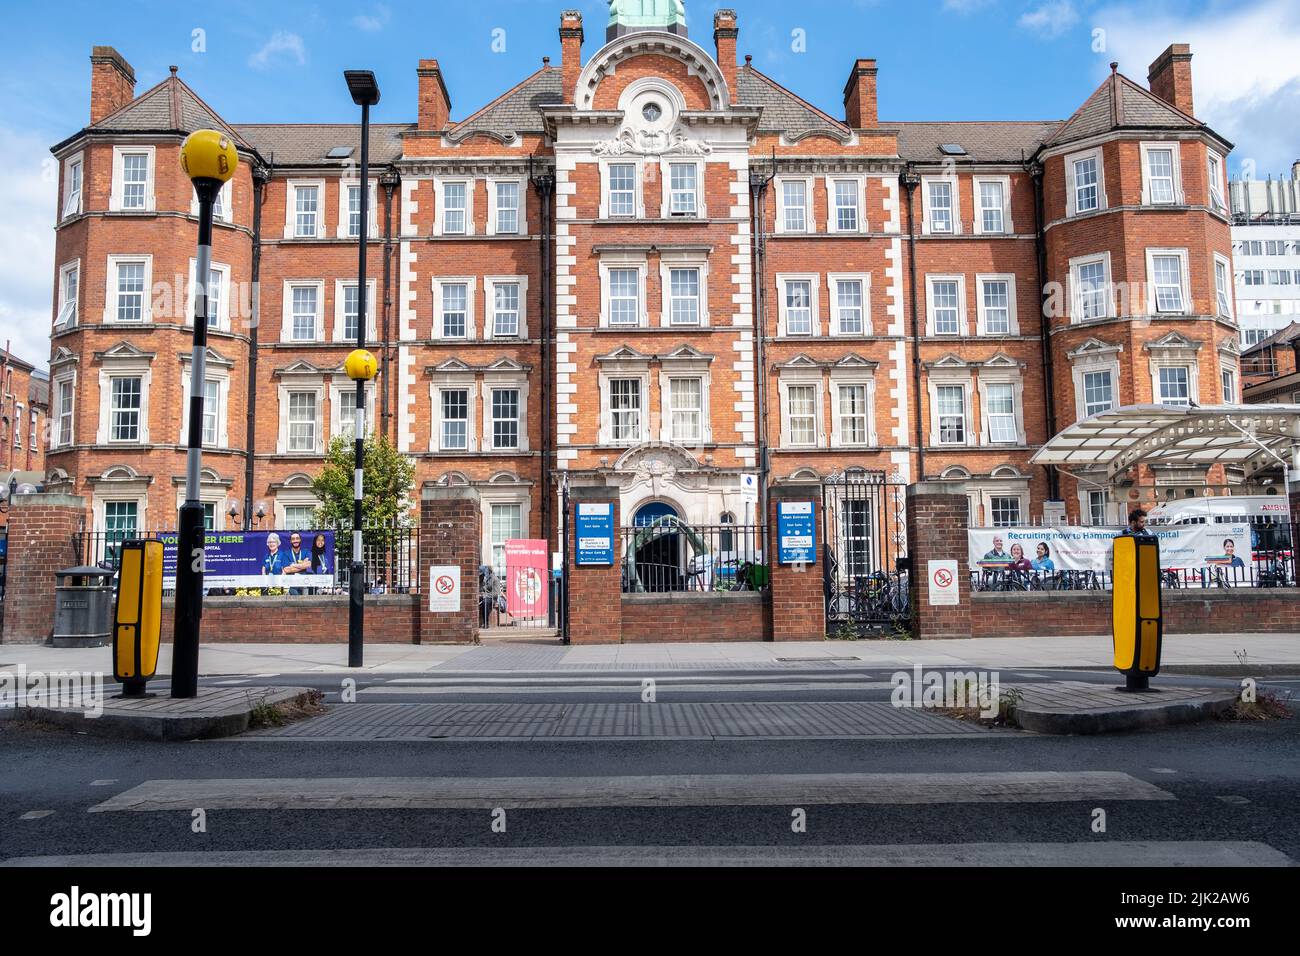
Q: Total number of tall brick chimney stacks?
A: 6